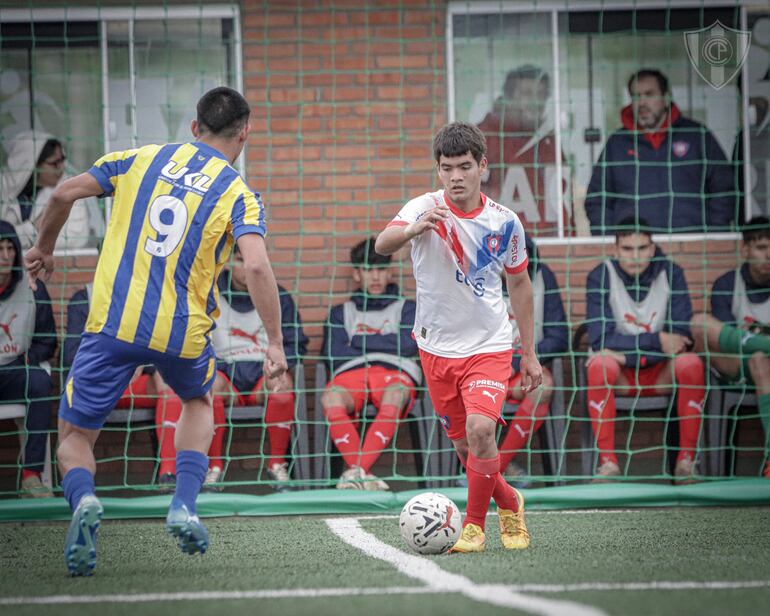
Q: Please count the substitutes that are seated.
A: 7